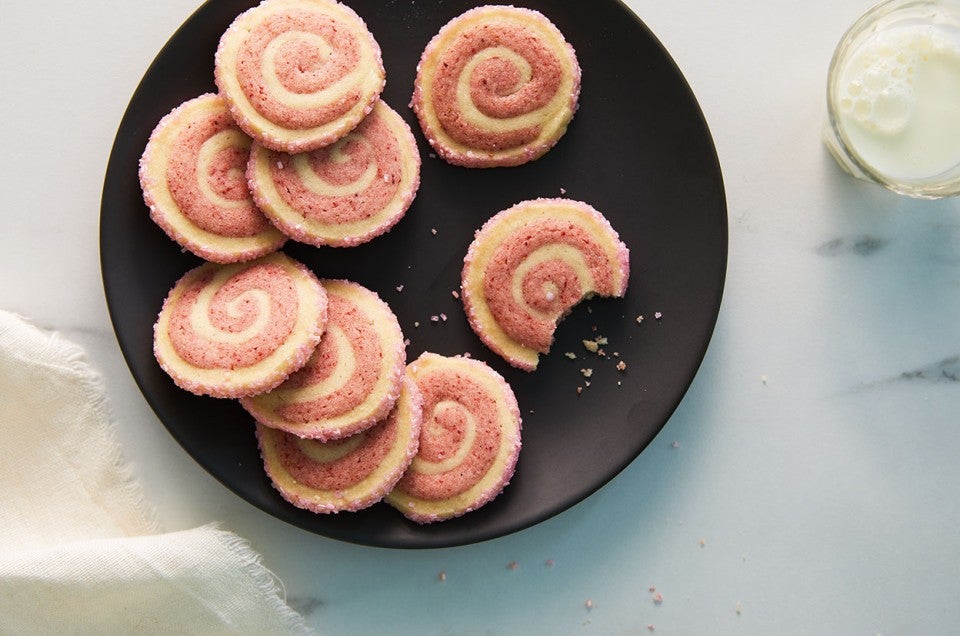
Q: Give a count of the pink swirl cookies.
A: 9